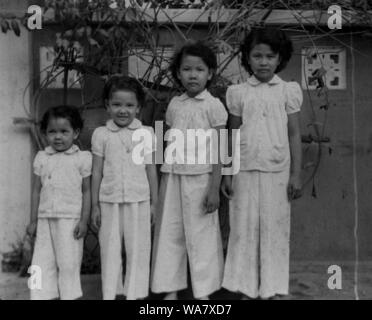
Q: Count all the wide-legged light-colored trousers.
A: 4